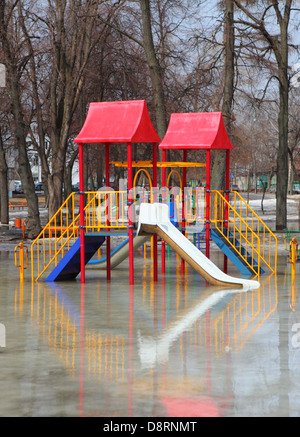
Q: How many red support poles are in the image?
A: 8